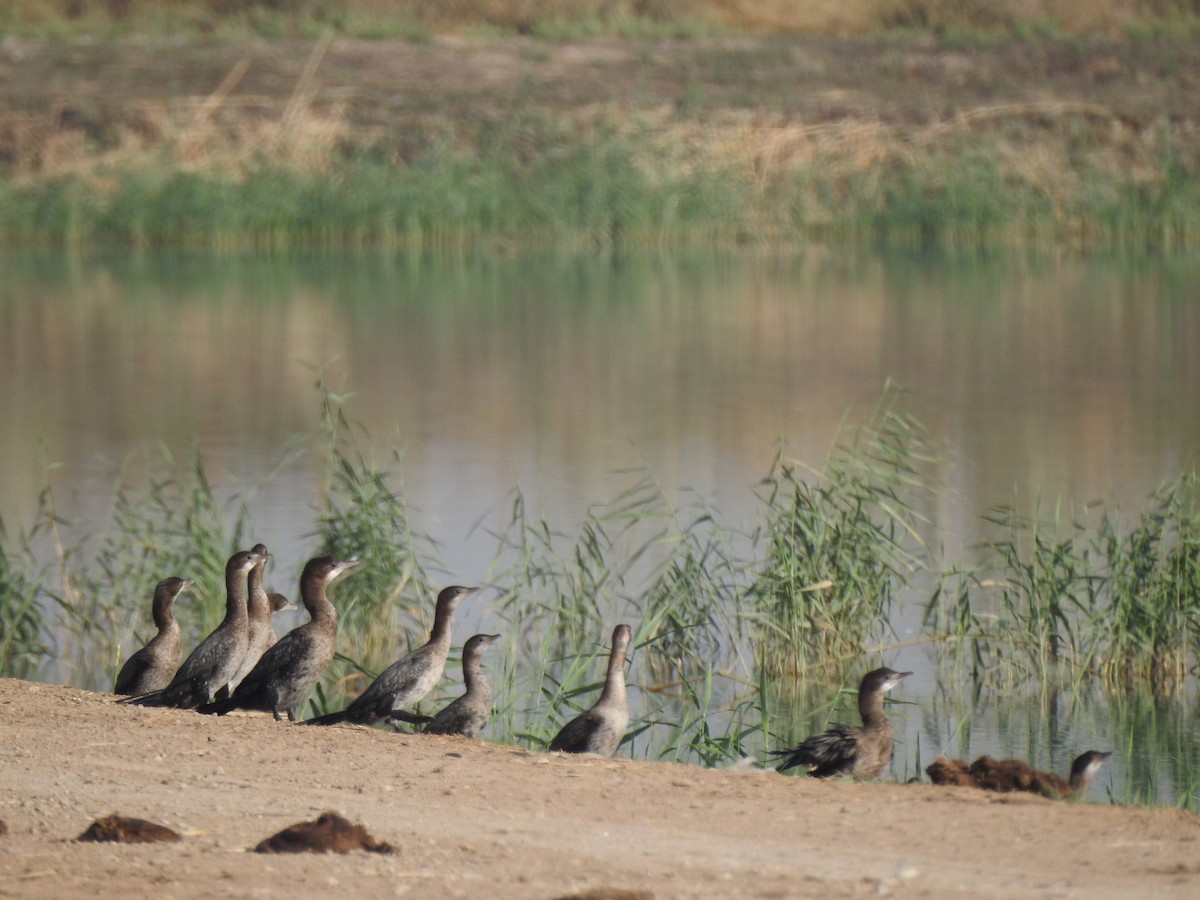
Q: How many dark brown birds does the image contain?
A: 10